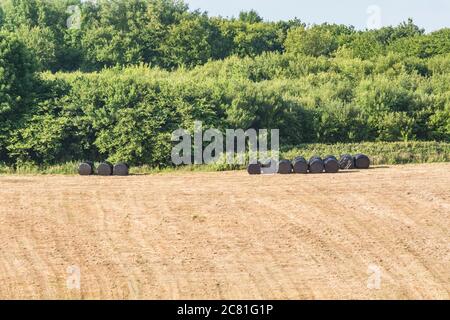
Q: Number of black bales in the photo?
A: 11